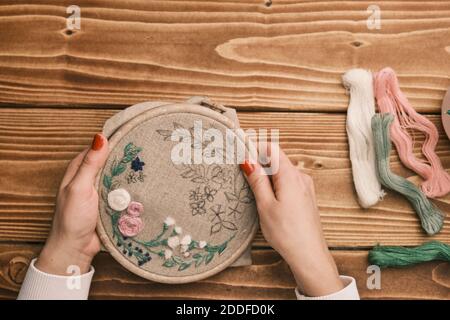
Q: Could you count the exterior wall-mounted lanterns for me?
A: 0